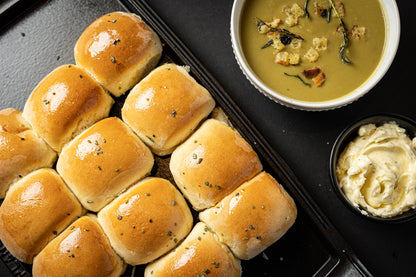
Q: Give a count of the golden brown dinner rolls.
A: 11